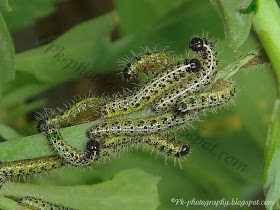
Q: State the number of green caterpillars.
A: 10